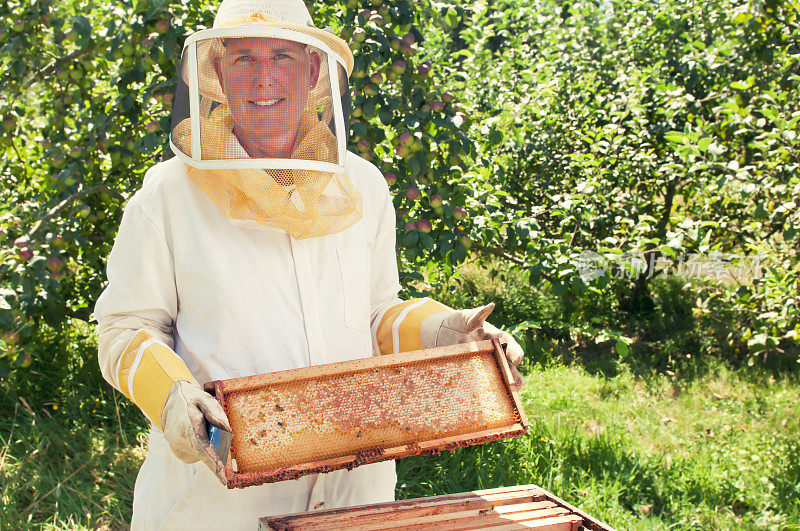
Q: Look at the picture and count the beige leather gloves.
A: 2